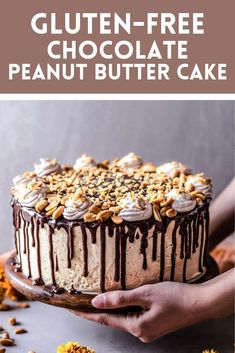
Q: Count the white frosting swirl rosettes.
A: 10